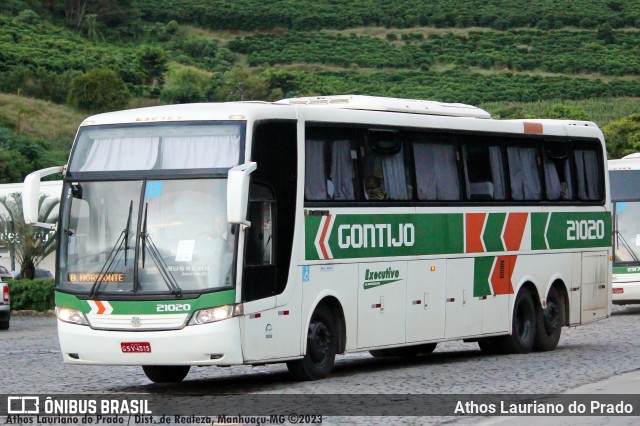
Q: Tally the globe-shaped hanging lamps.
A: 0